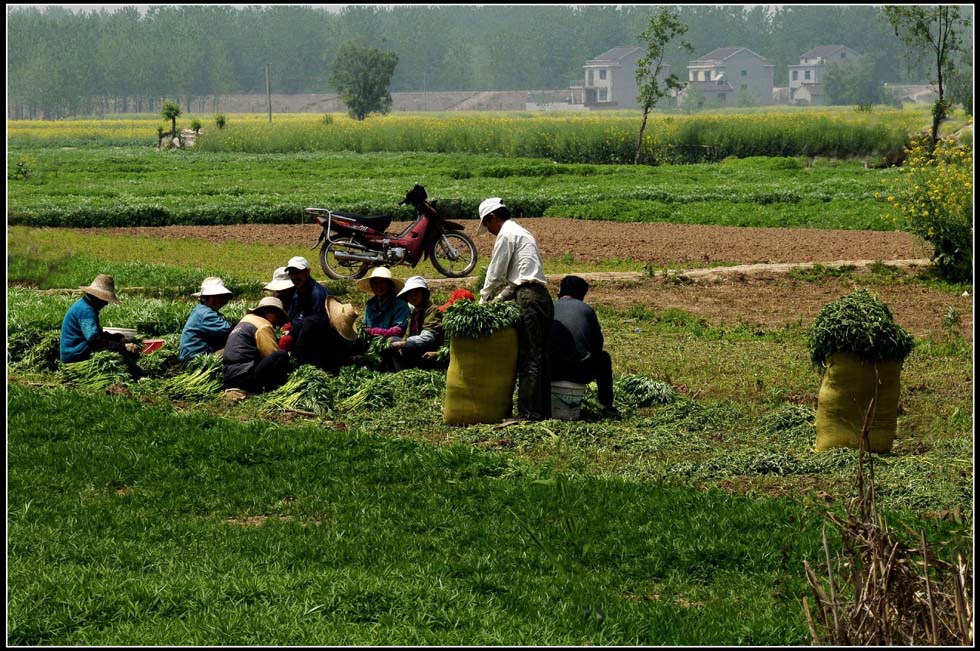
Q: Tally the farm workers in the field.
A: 11